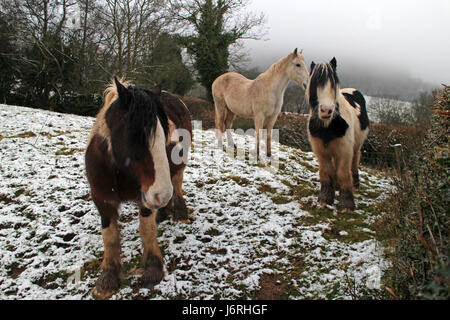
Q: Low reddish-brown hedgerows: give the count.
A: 1